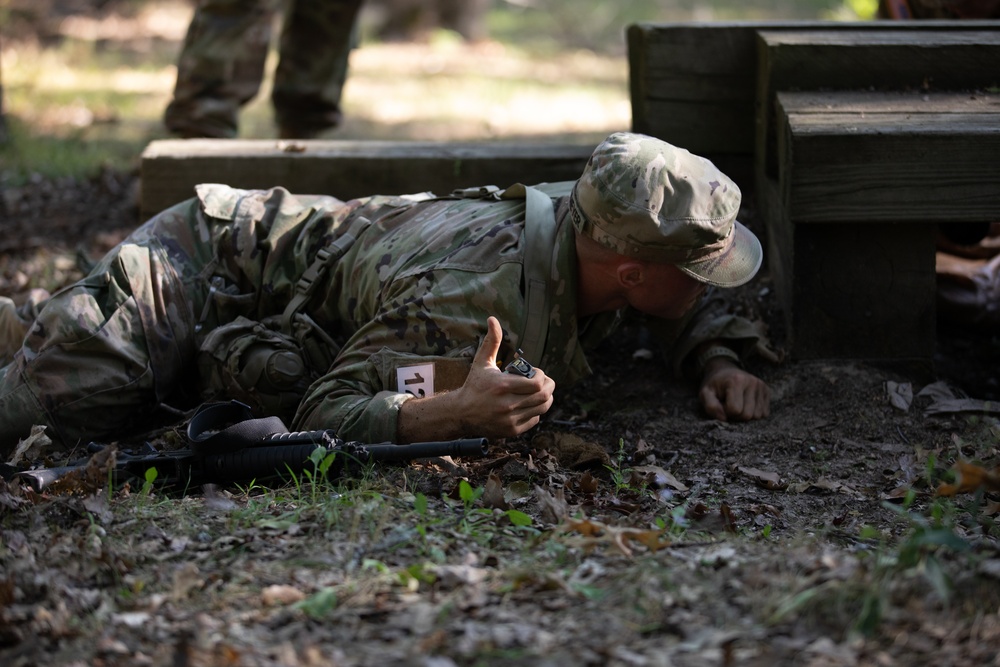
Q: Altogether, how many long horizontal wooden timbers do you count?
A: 4